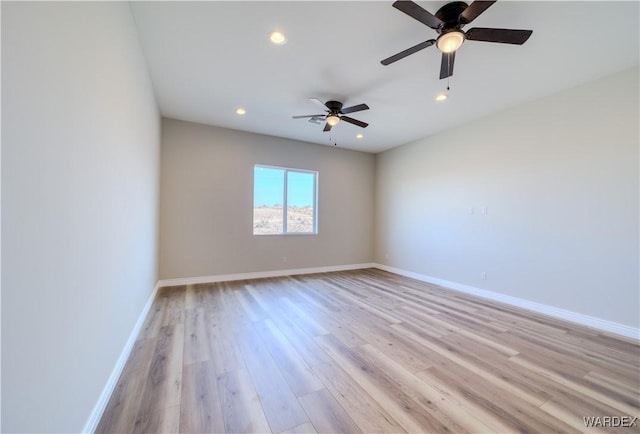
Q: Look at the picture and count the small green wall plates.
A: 0